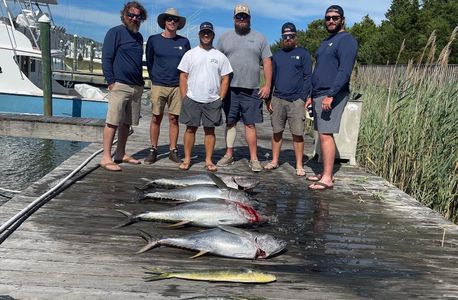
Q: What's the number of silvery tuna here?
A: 4